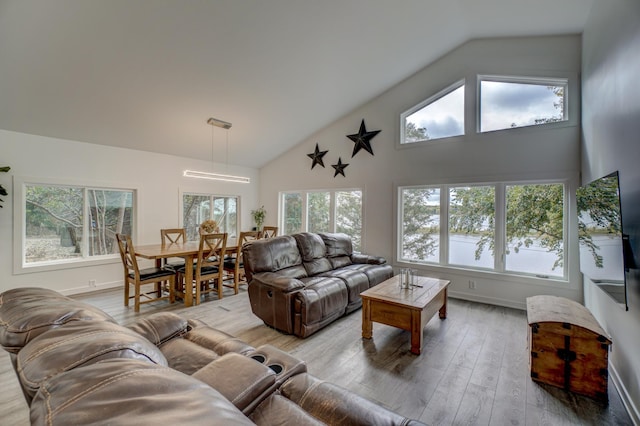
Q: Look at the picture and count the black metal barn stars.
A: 3